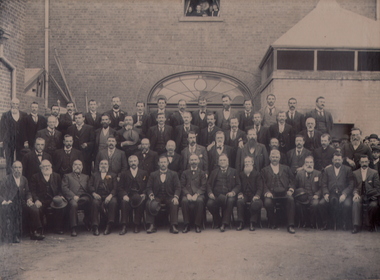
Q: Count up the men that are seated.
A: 13